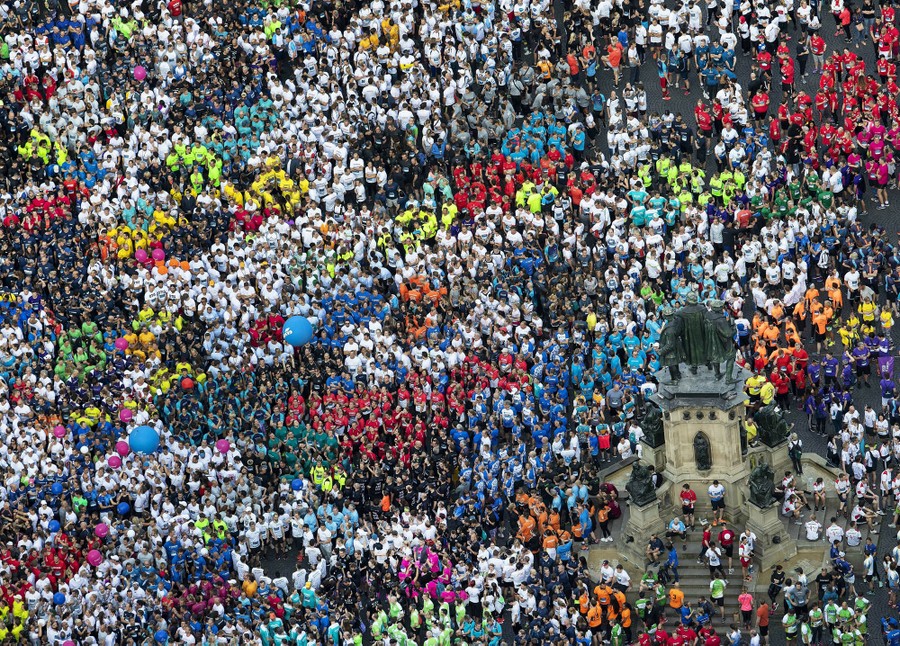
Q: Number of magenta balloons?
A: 12